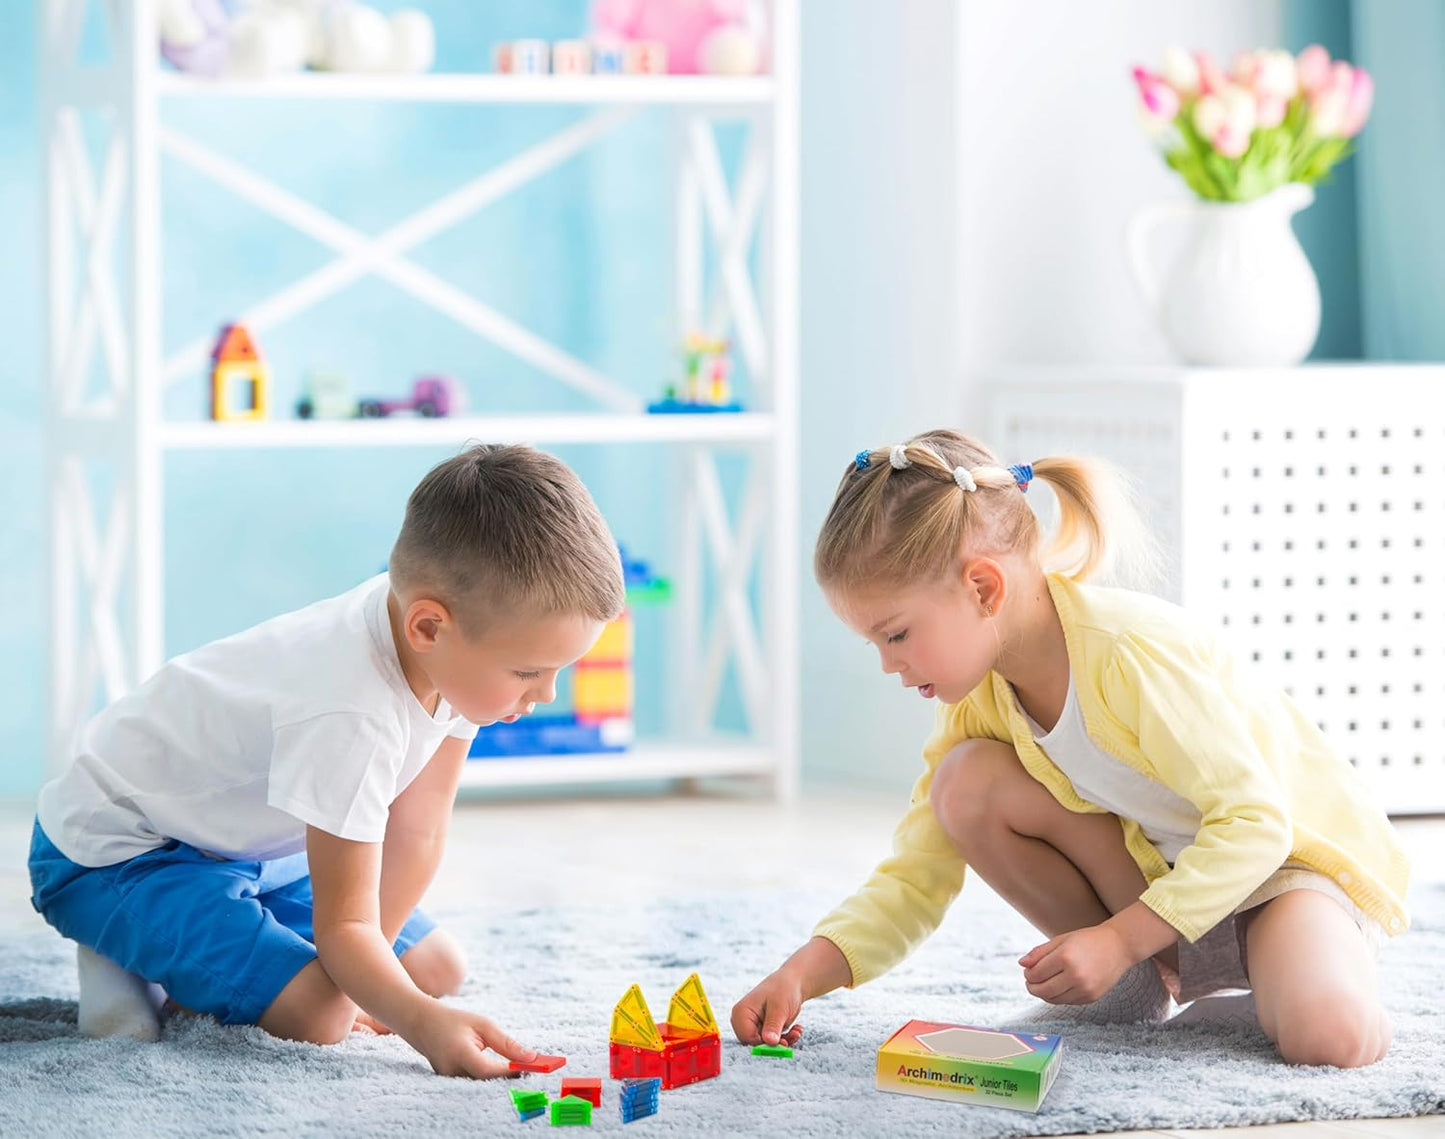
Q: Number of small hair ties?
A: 4